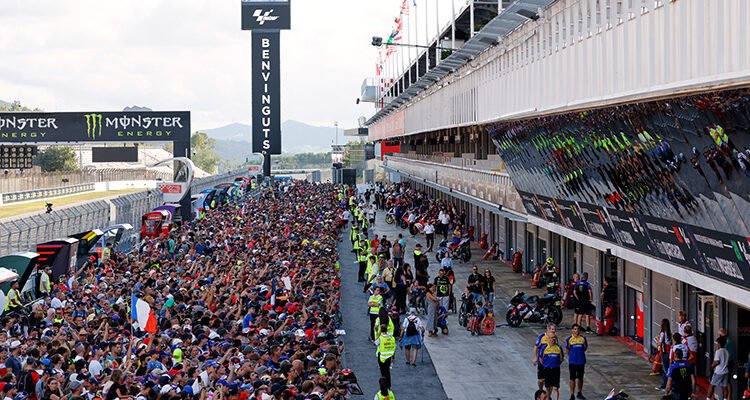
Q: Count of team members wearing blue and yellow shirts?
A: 3